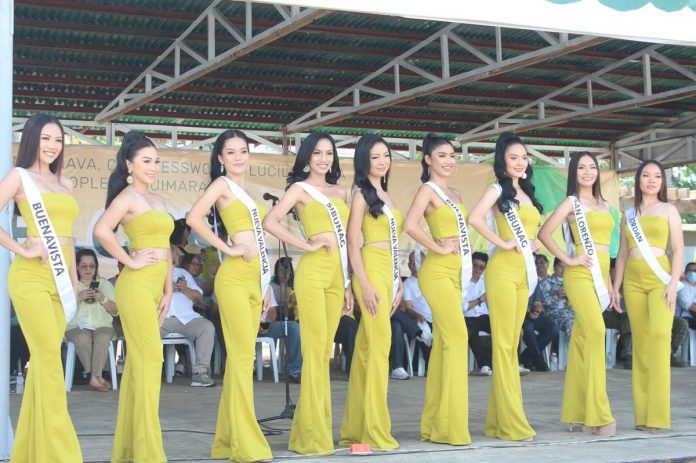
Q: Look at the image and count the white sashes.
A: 8